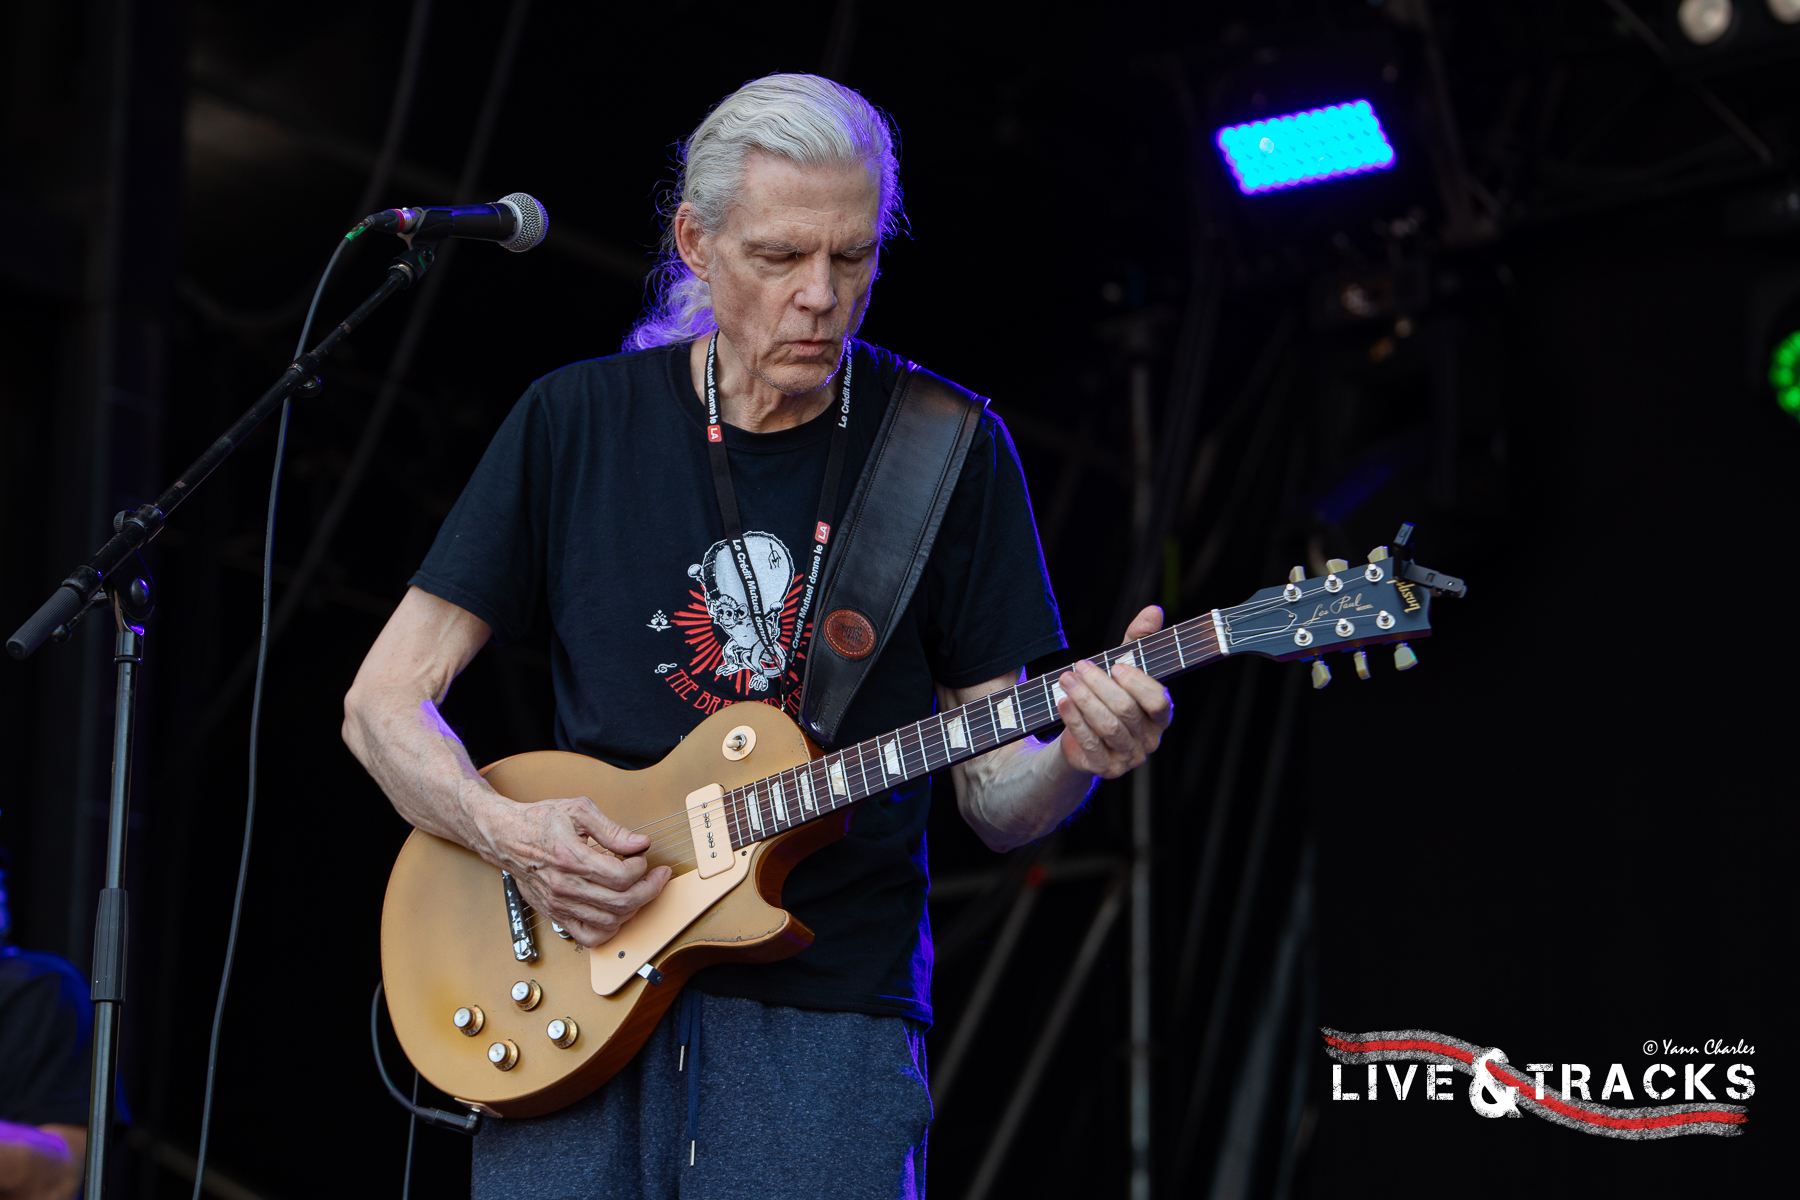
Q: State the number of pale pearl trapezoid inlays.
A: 9